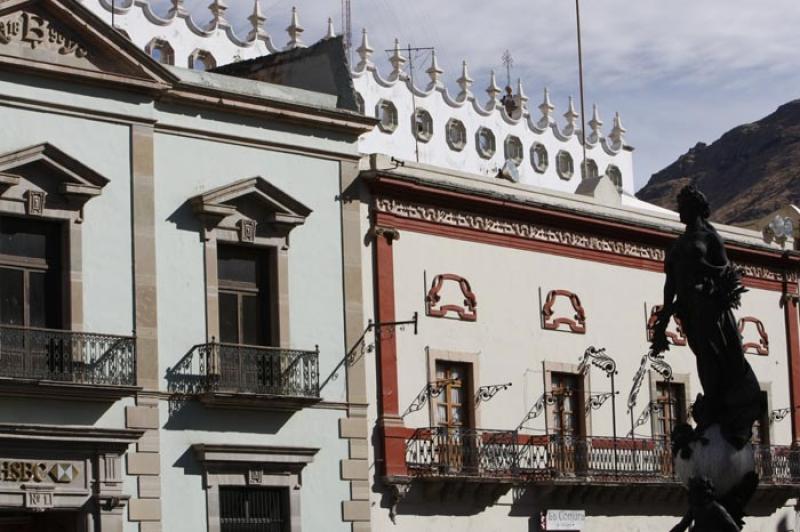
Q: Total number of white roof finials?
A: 15